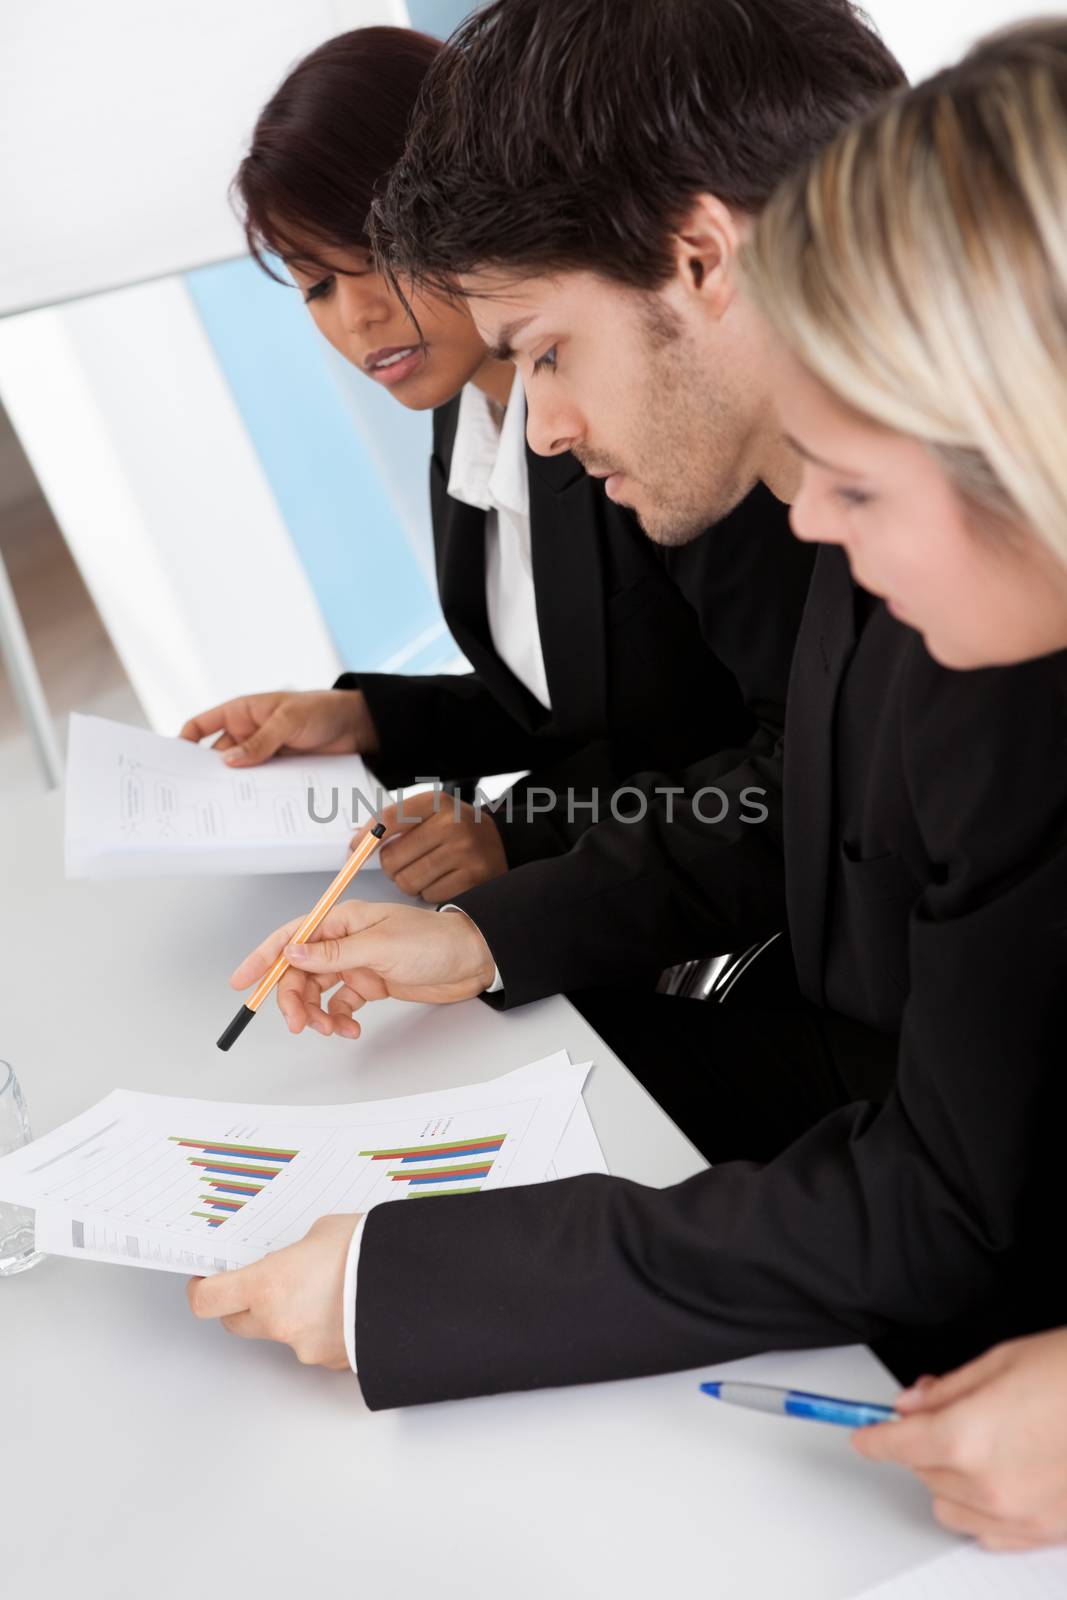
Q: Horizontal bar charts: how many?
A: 2